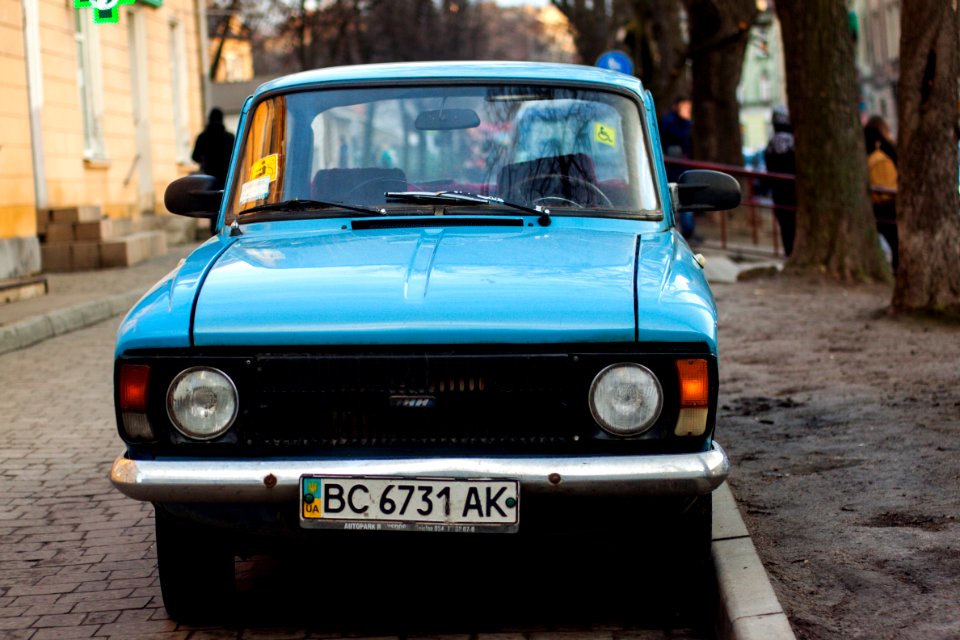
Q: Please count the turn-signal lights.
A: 2